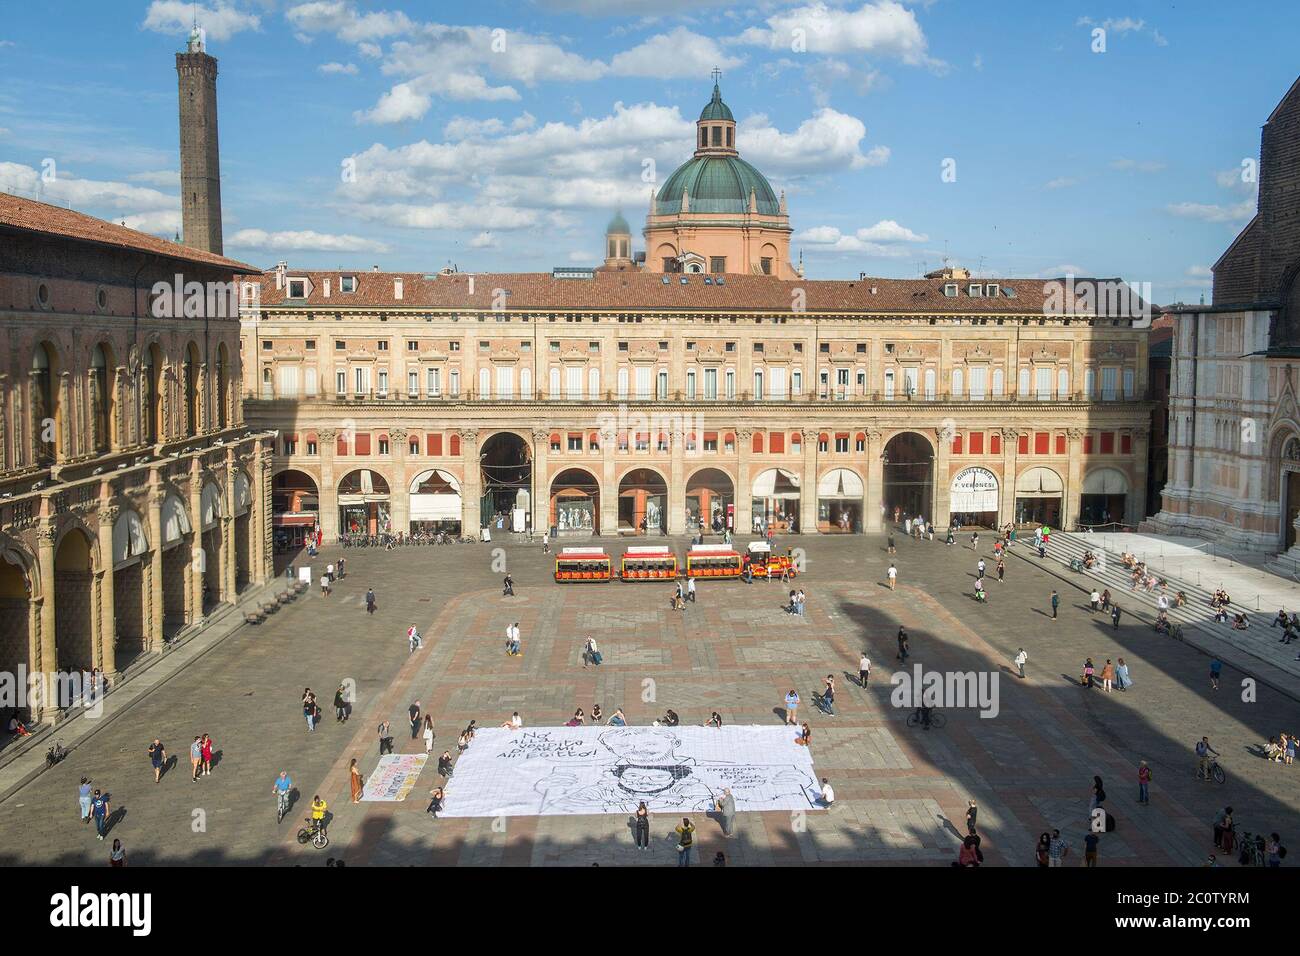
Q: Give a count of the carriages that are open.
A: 3